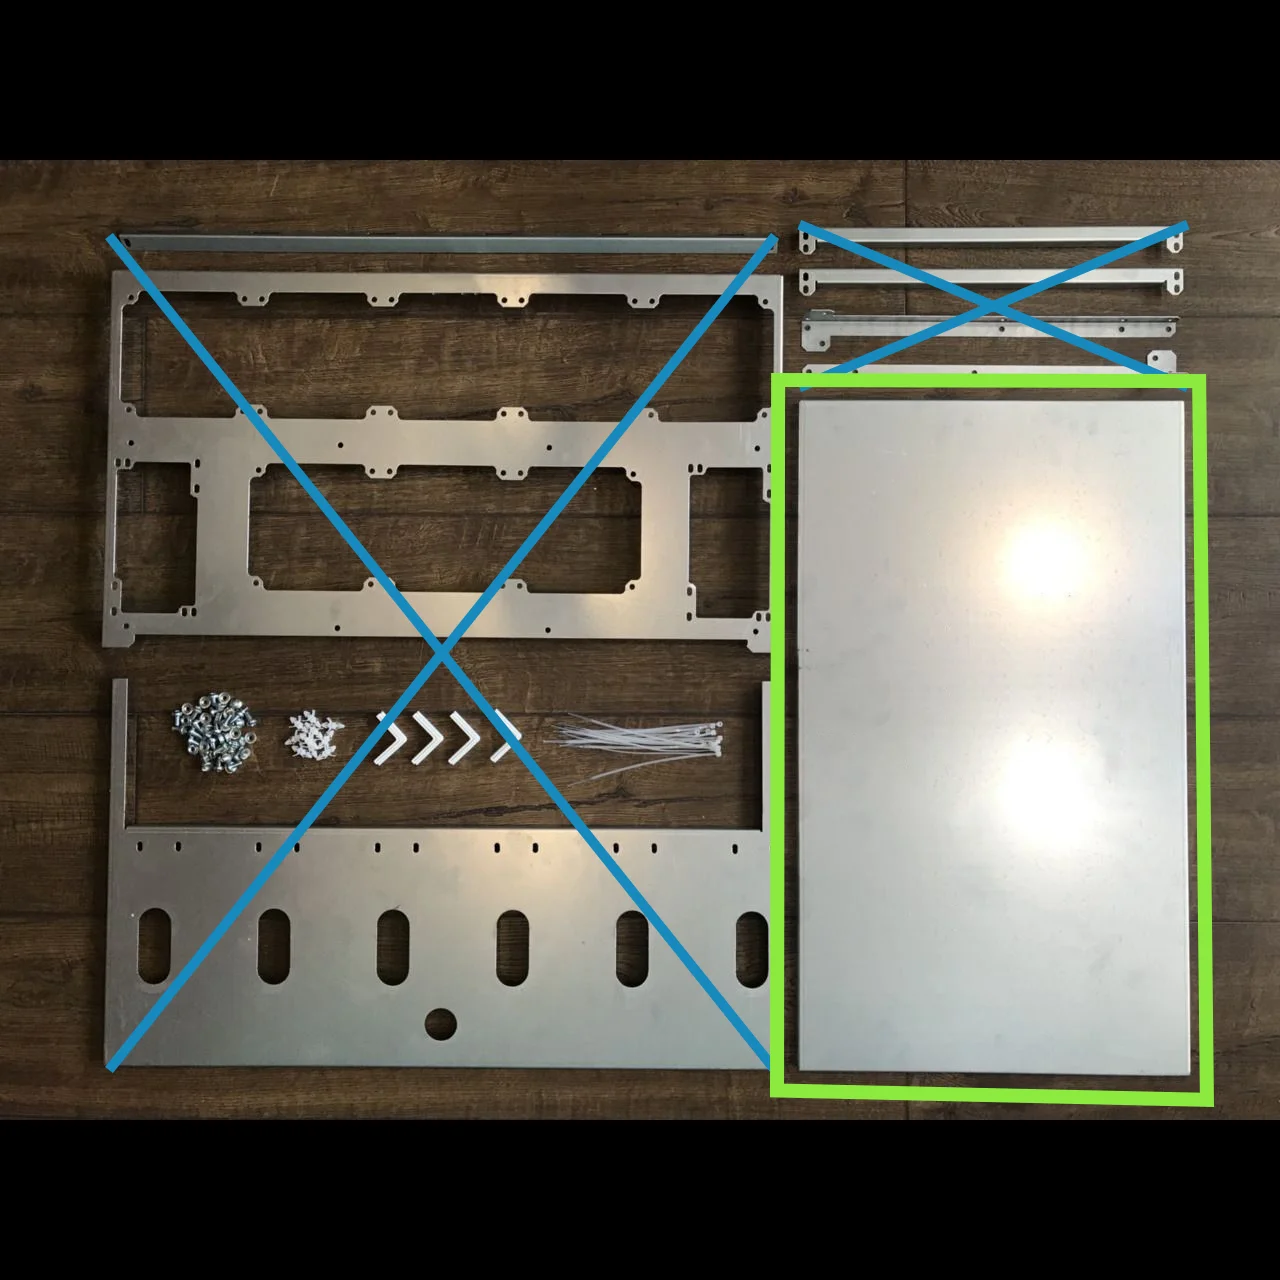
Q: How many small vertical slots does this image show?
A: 11